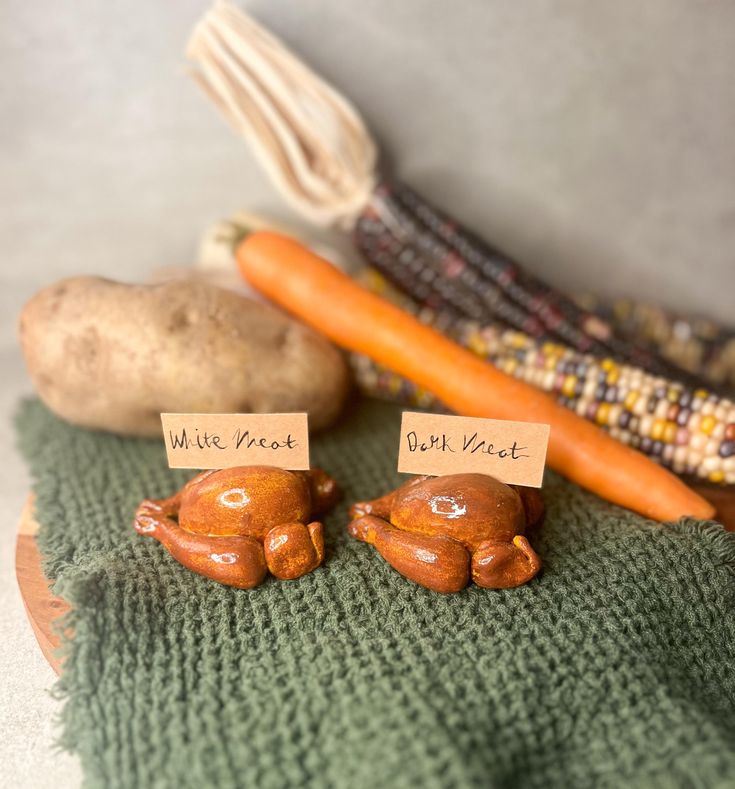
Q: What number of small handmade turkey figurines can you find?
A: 2